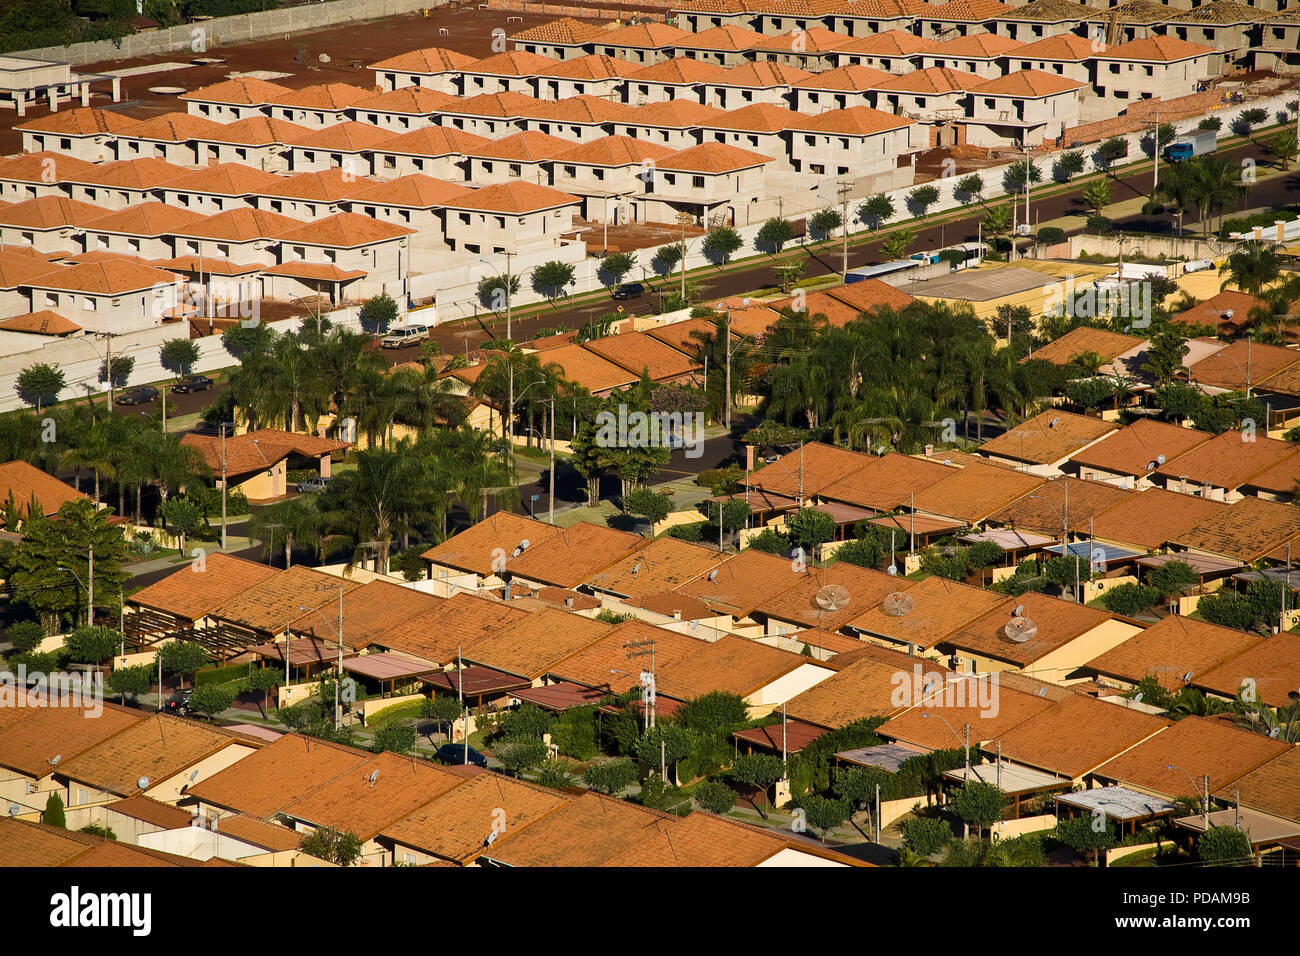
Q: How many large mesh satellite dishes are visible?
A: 3